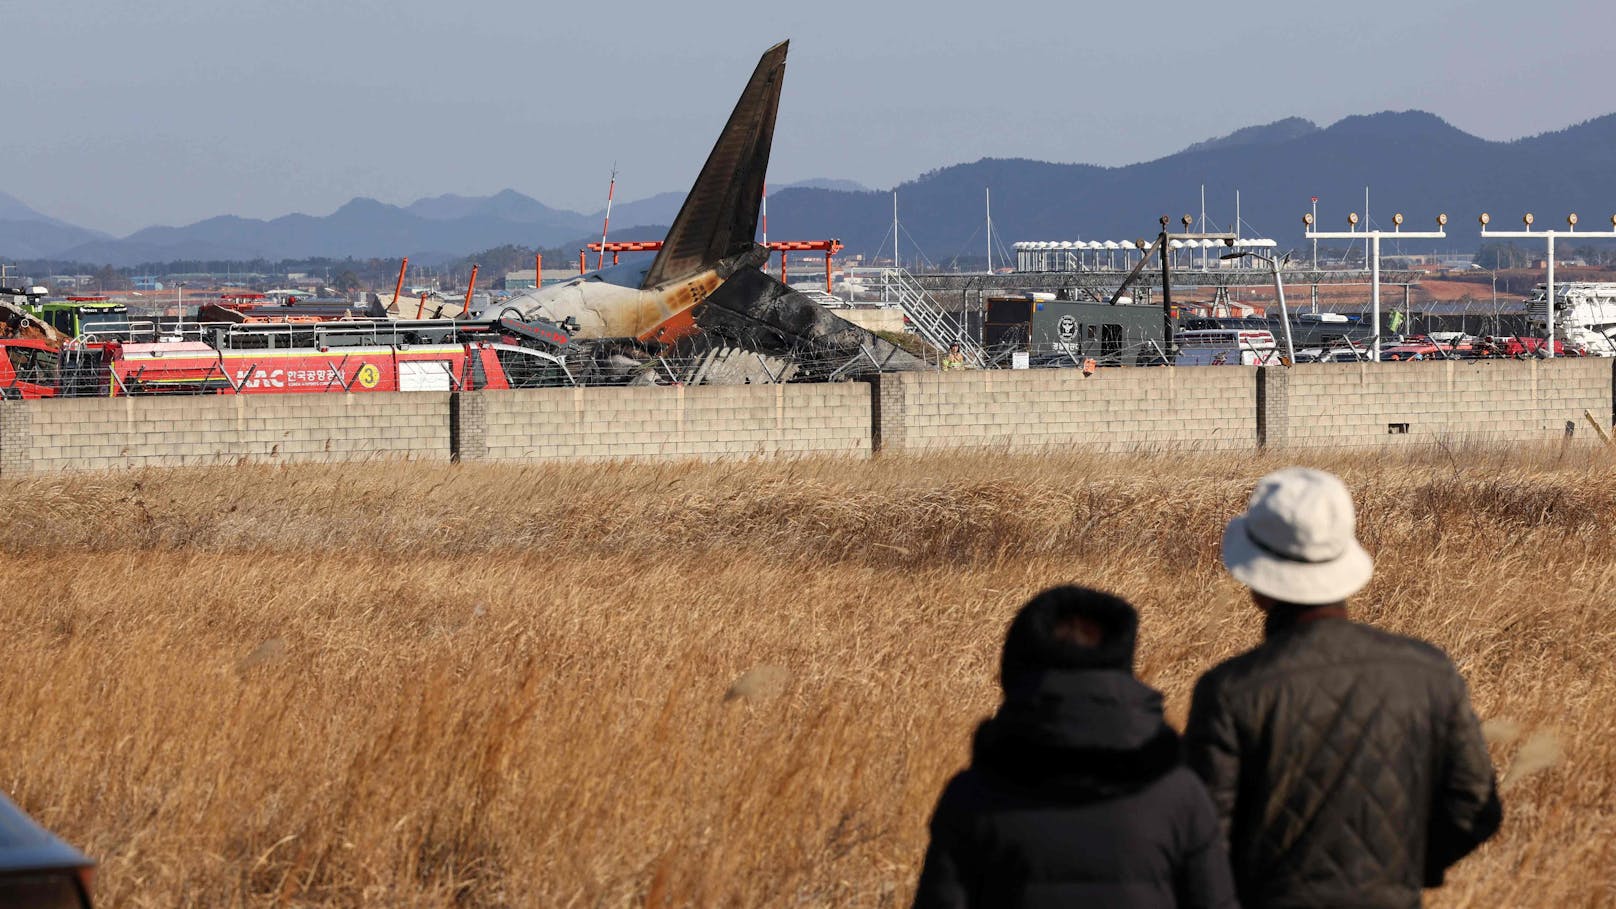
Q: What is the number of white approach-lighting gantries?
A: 2